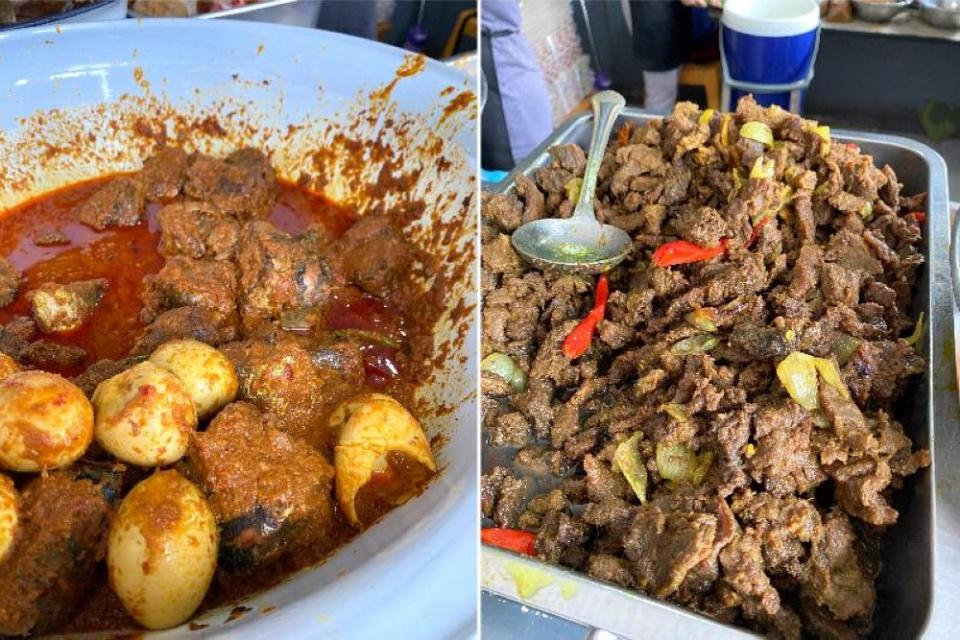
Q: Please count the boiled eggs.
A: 7